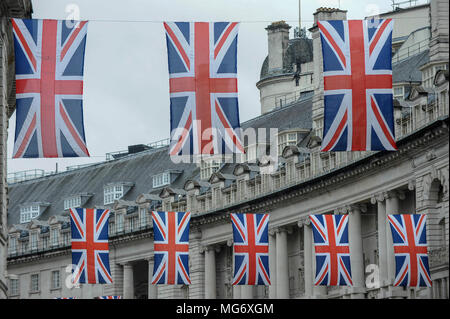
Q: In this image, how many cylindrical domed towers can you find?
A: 1